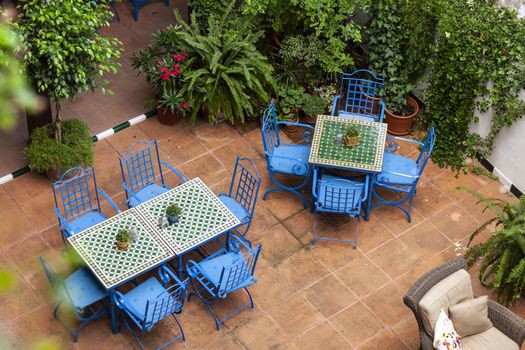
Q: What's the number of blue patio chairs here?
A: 10